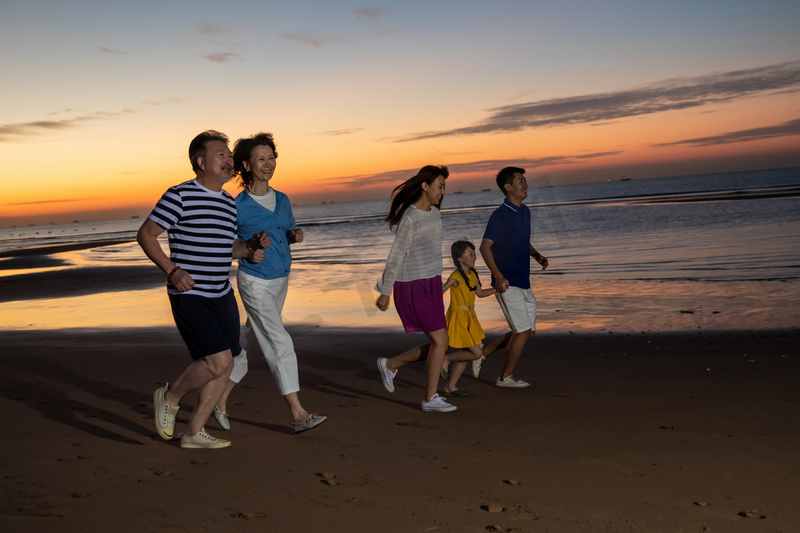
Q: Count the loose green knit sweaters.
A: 0